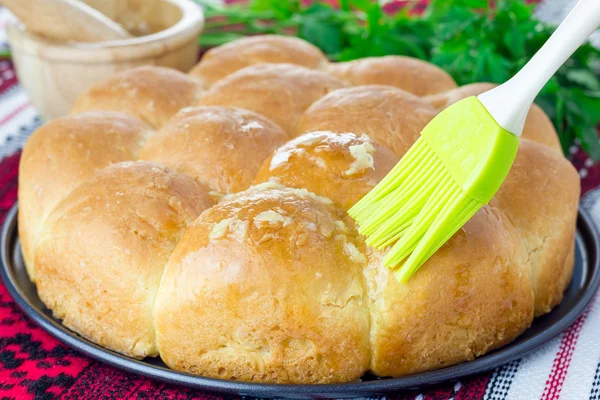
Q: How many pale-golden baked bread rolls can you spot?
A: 13